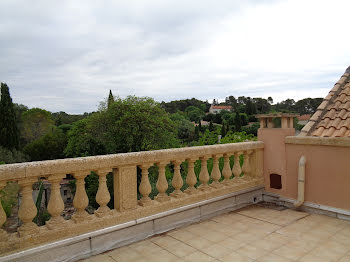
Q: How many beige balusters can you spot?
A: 14